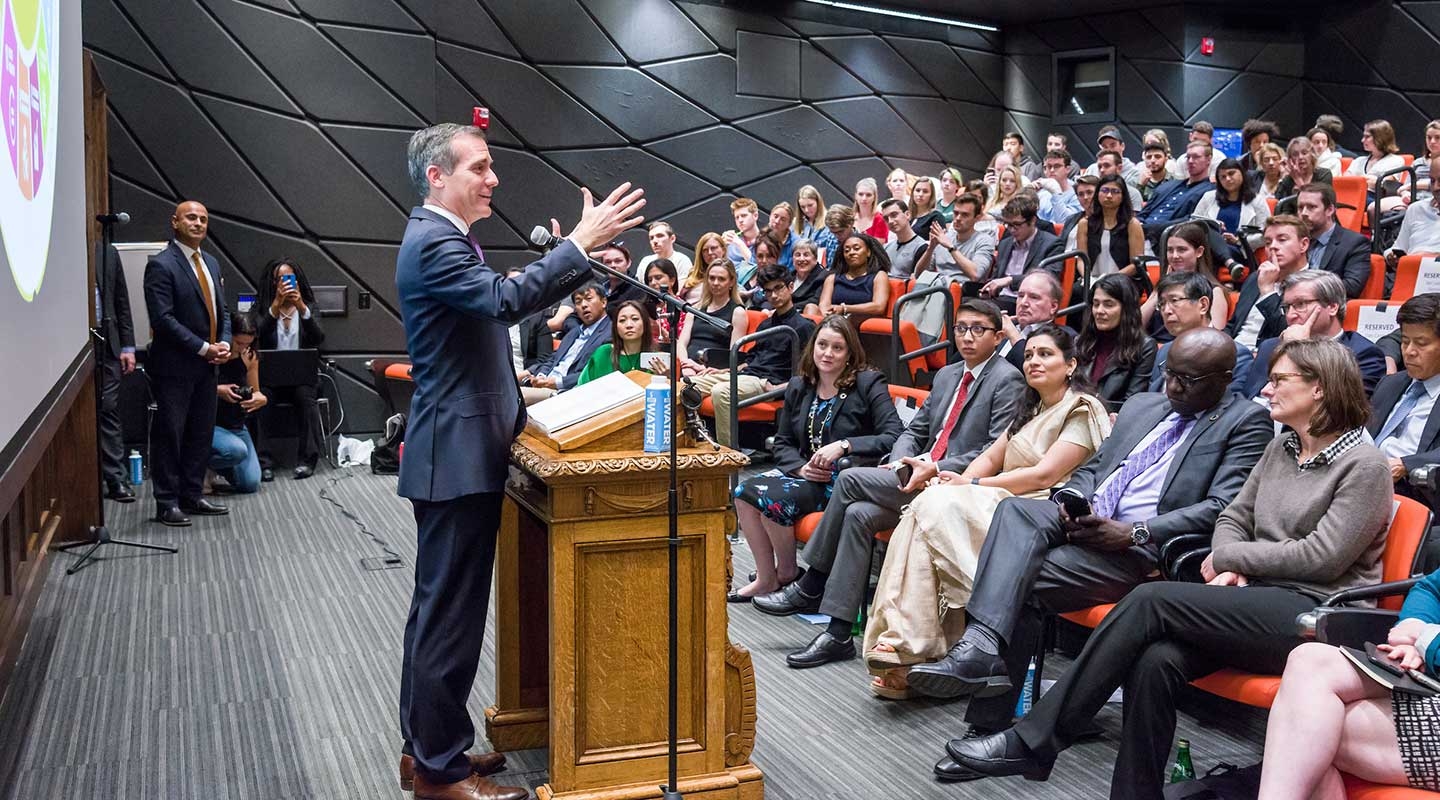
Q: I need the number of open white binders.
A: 1